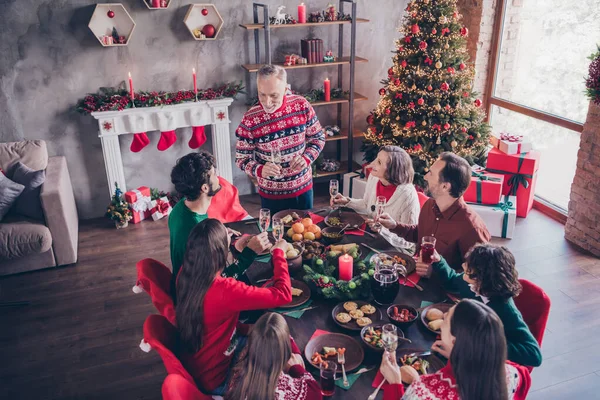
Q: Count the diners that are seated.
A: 7